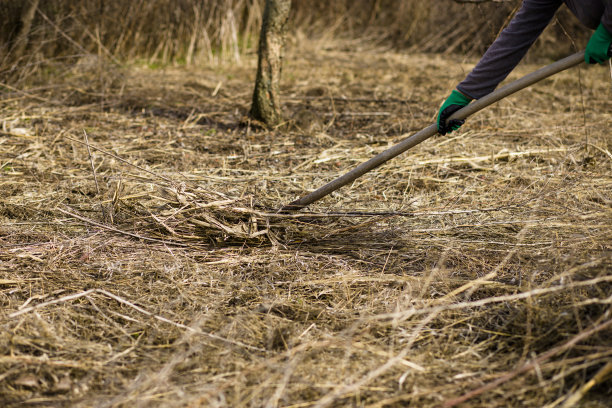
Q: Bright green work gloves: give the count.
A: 2